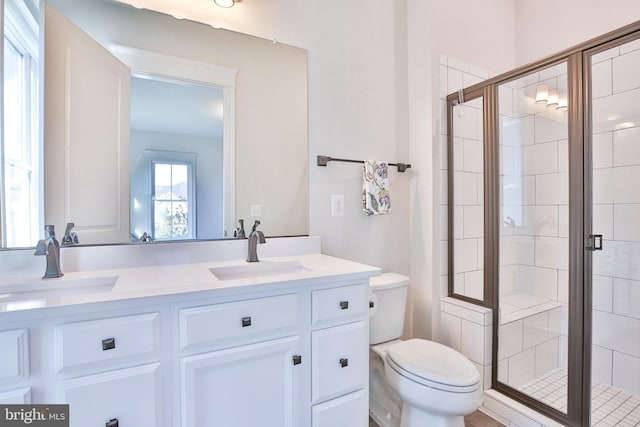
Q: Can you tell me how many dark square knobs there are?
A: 6